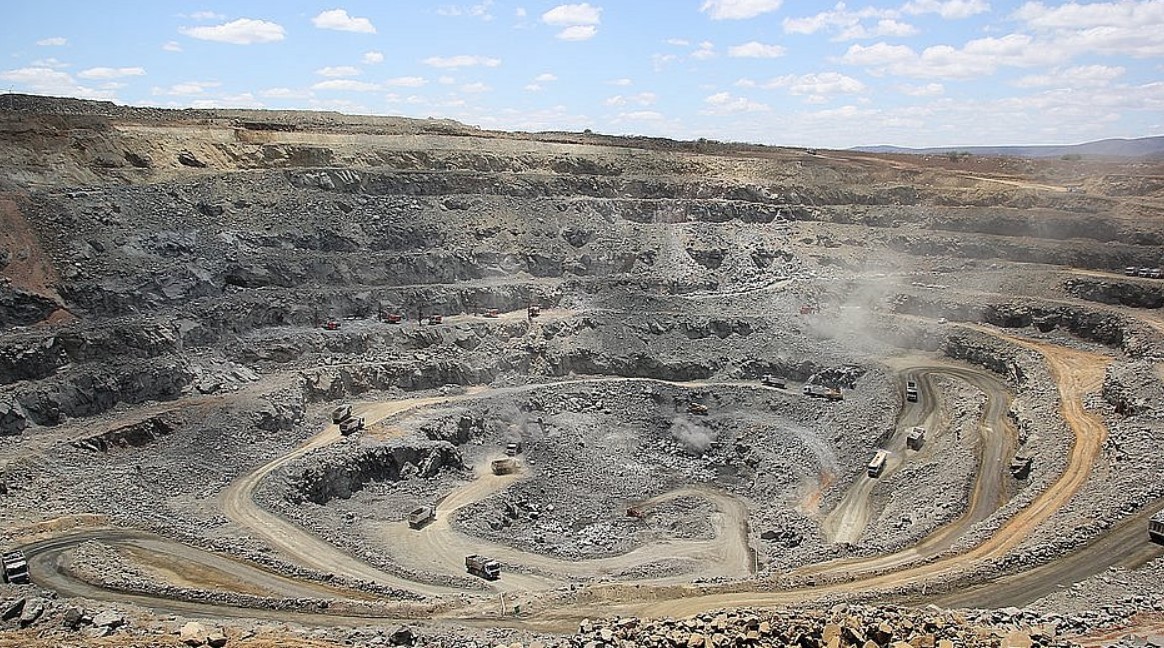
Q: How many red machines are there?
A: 7